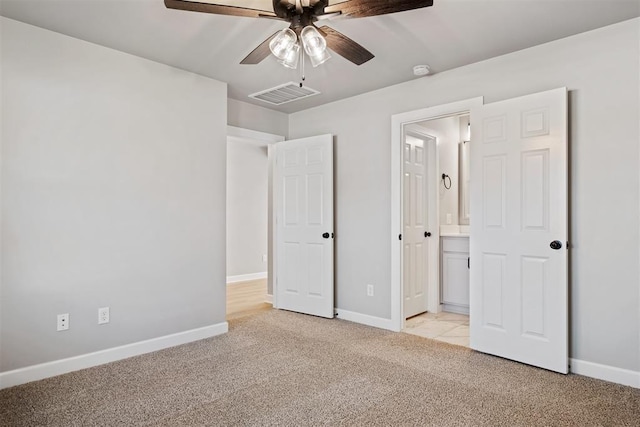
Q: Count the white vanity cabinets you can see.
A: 1